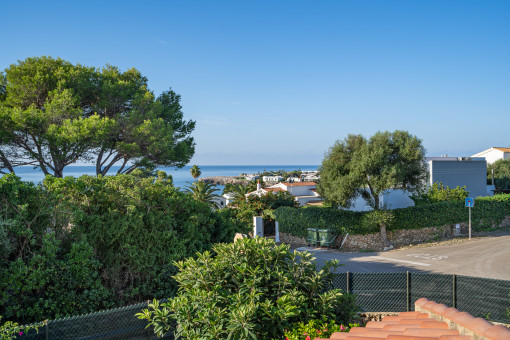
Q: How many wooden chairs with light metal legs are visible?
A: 0